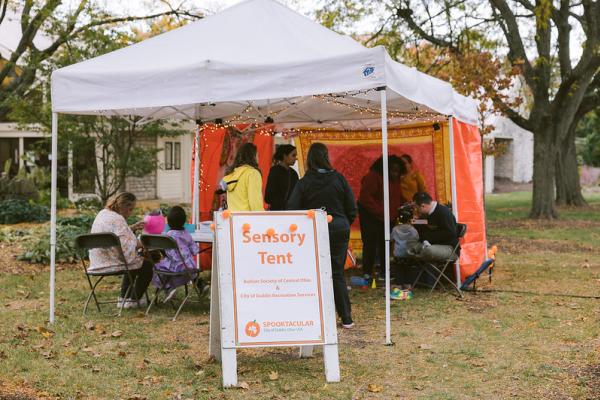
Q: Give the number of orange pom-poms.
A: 7